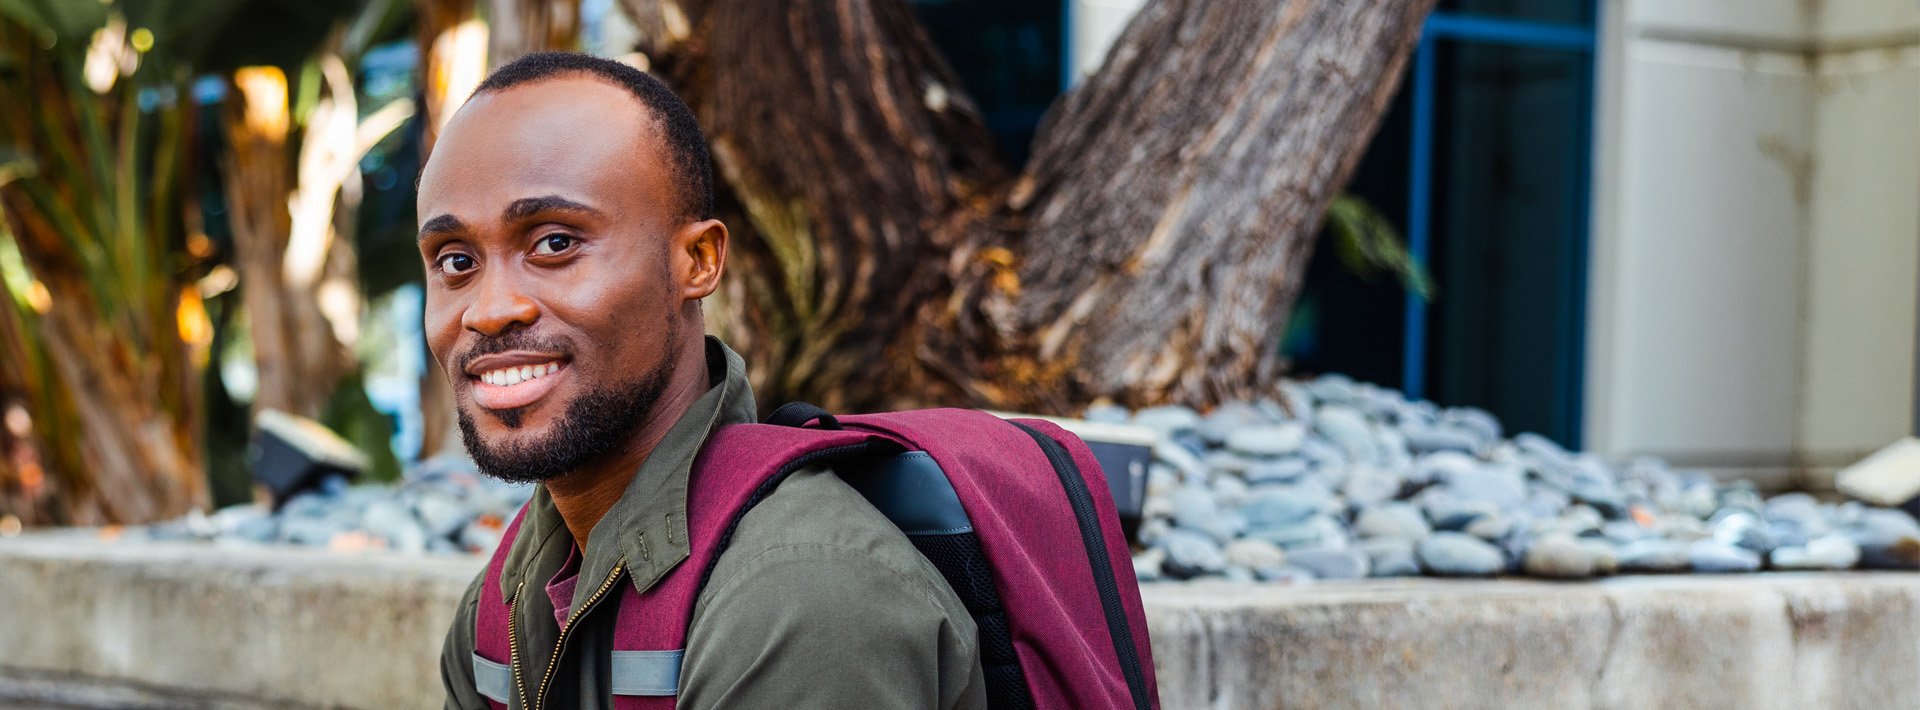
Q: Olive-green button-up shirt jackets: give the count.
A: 1